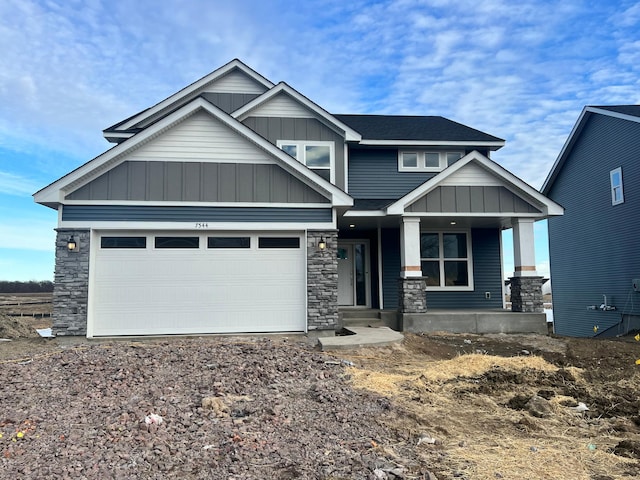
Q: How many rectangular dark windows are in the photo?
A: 4